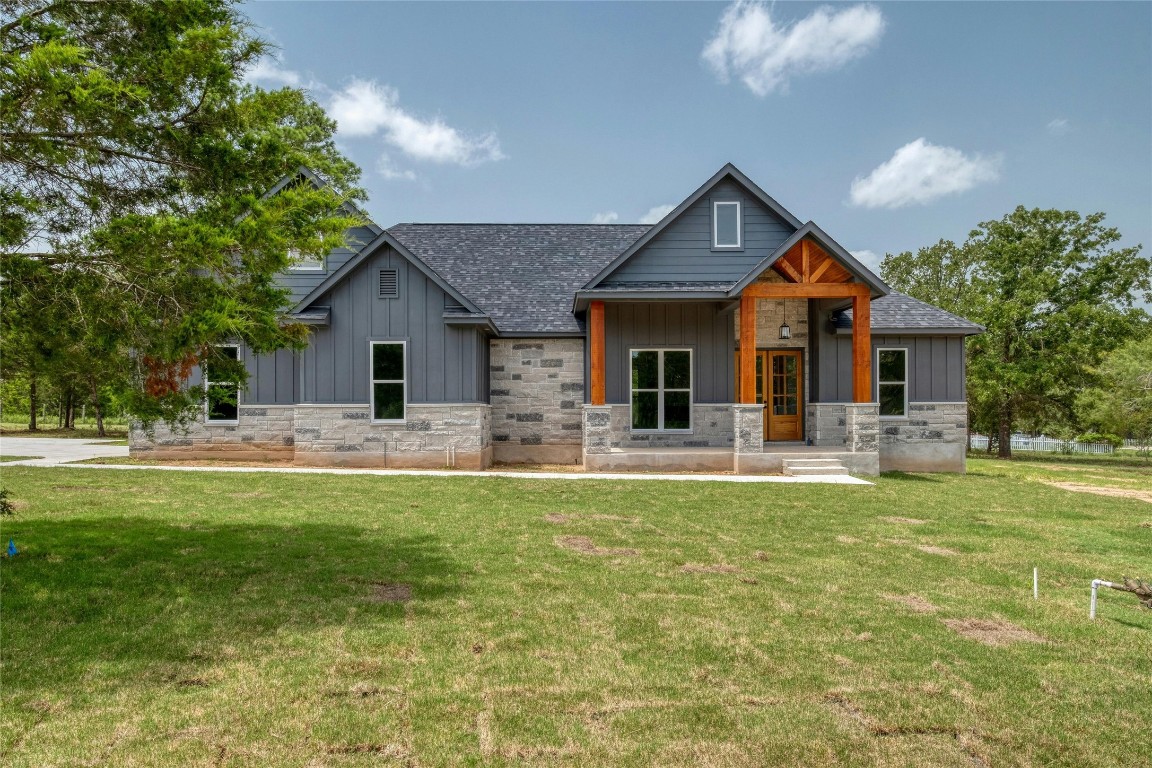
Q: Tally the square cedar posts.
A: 3